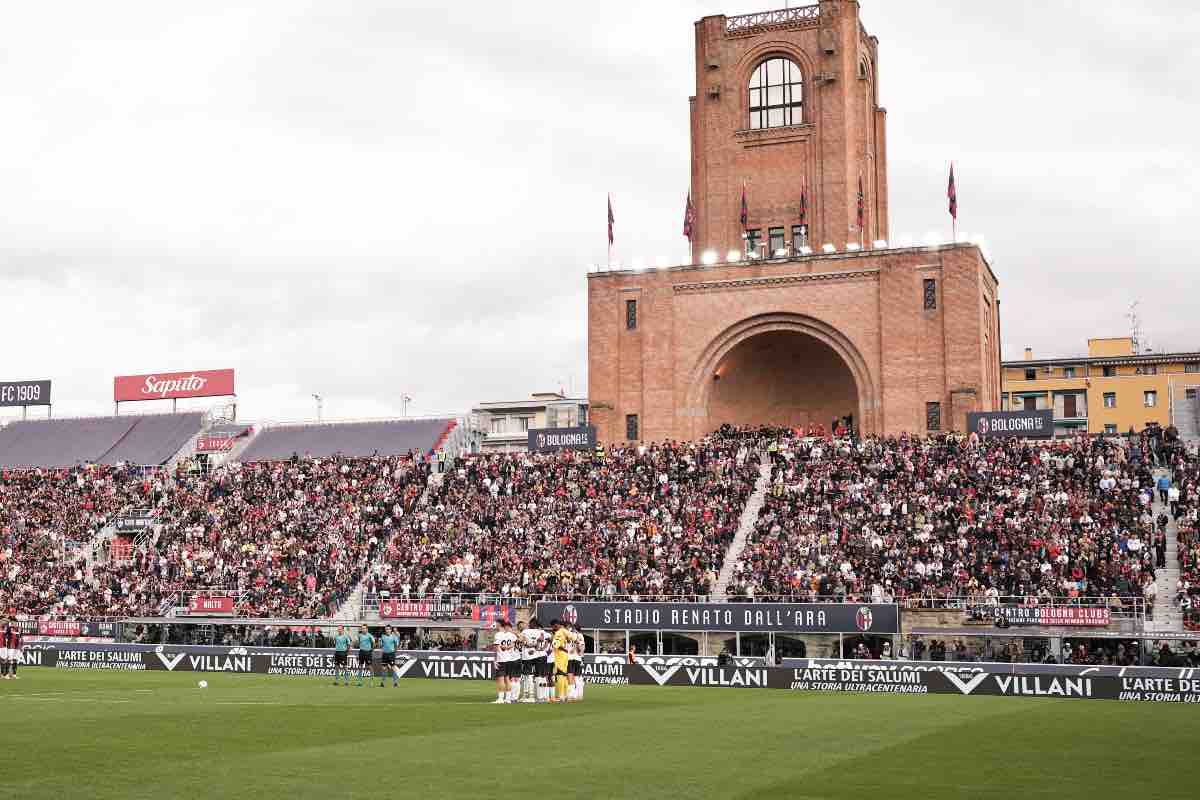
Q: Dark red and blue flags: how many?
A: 6